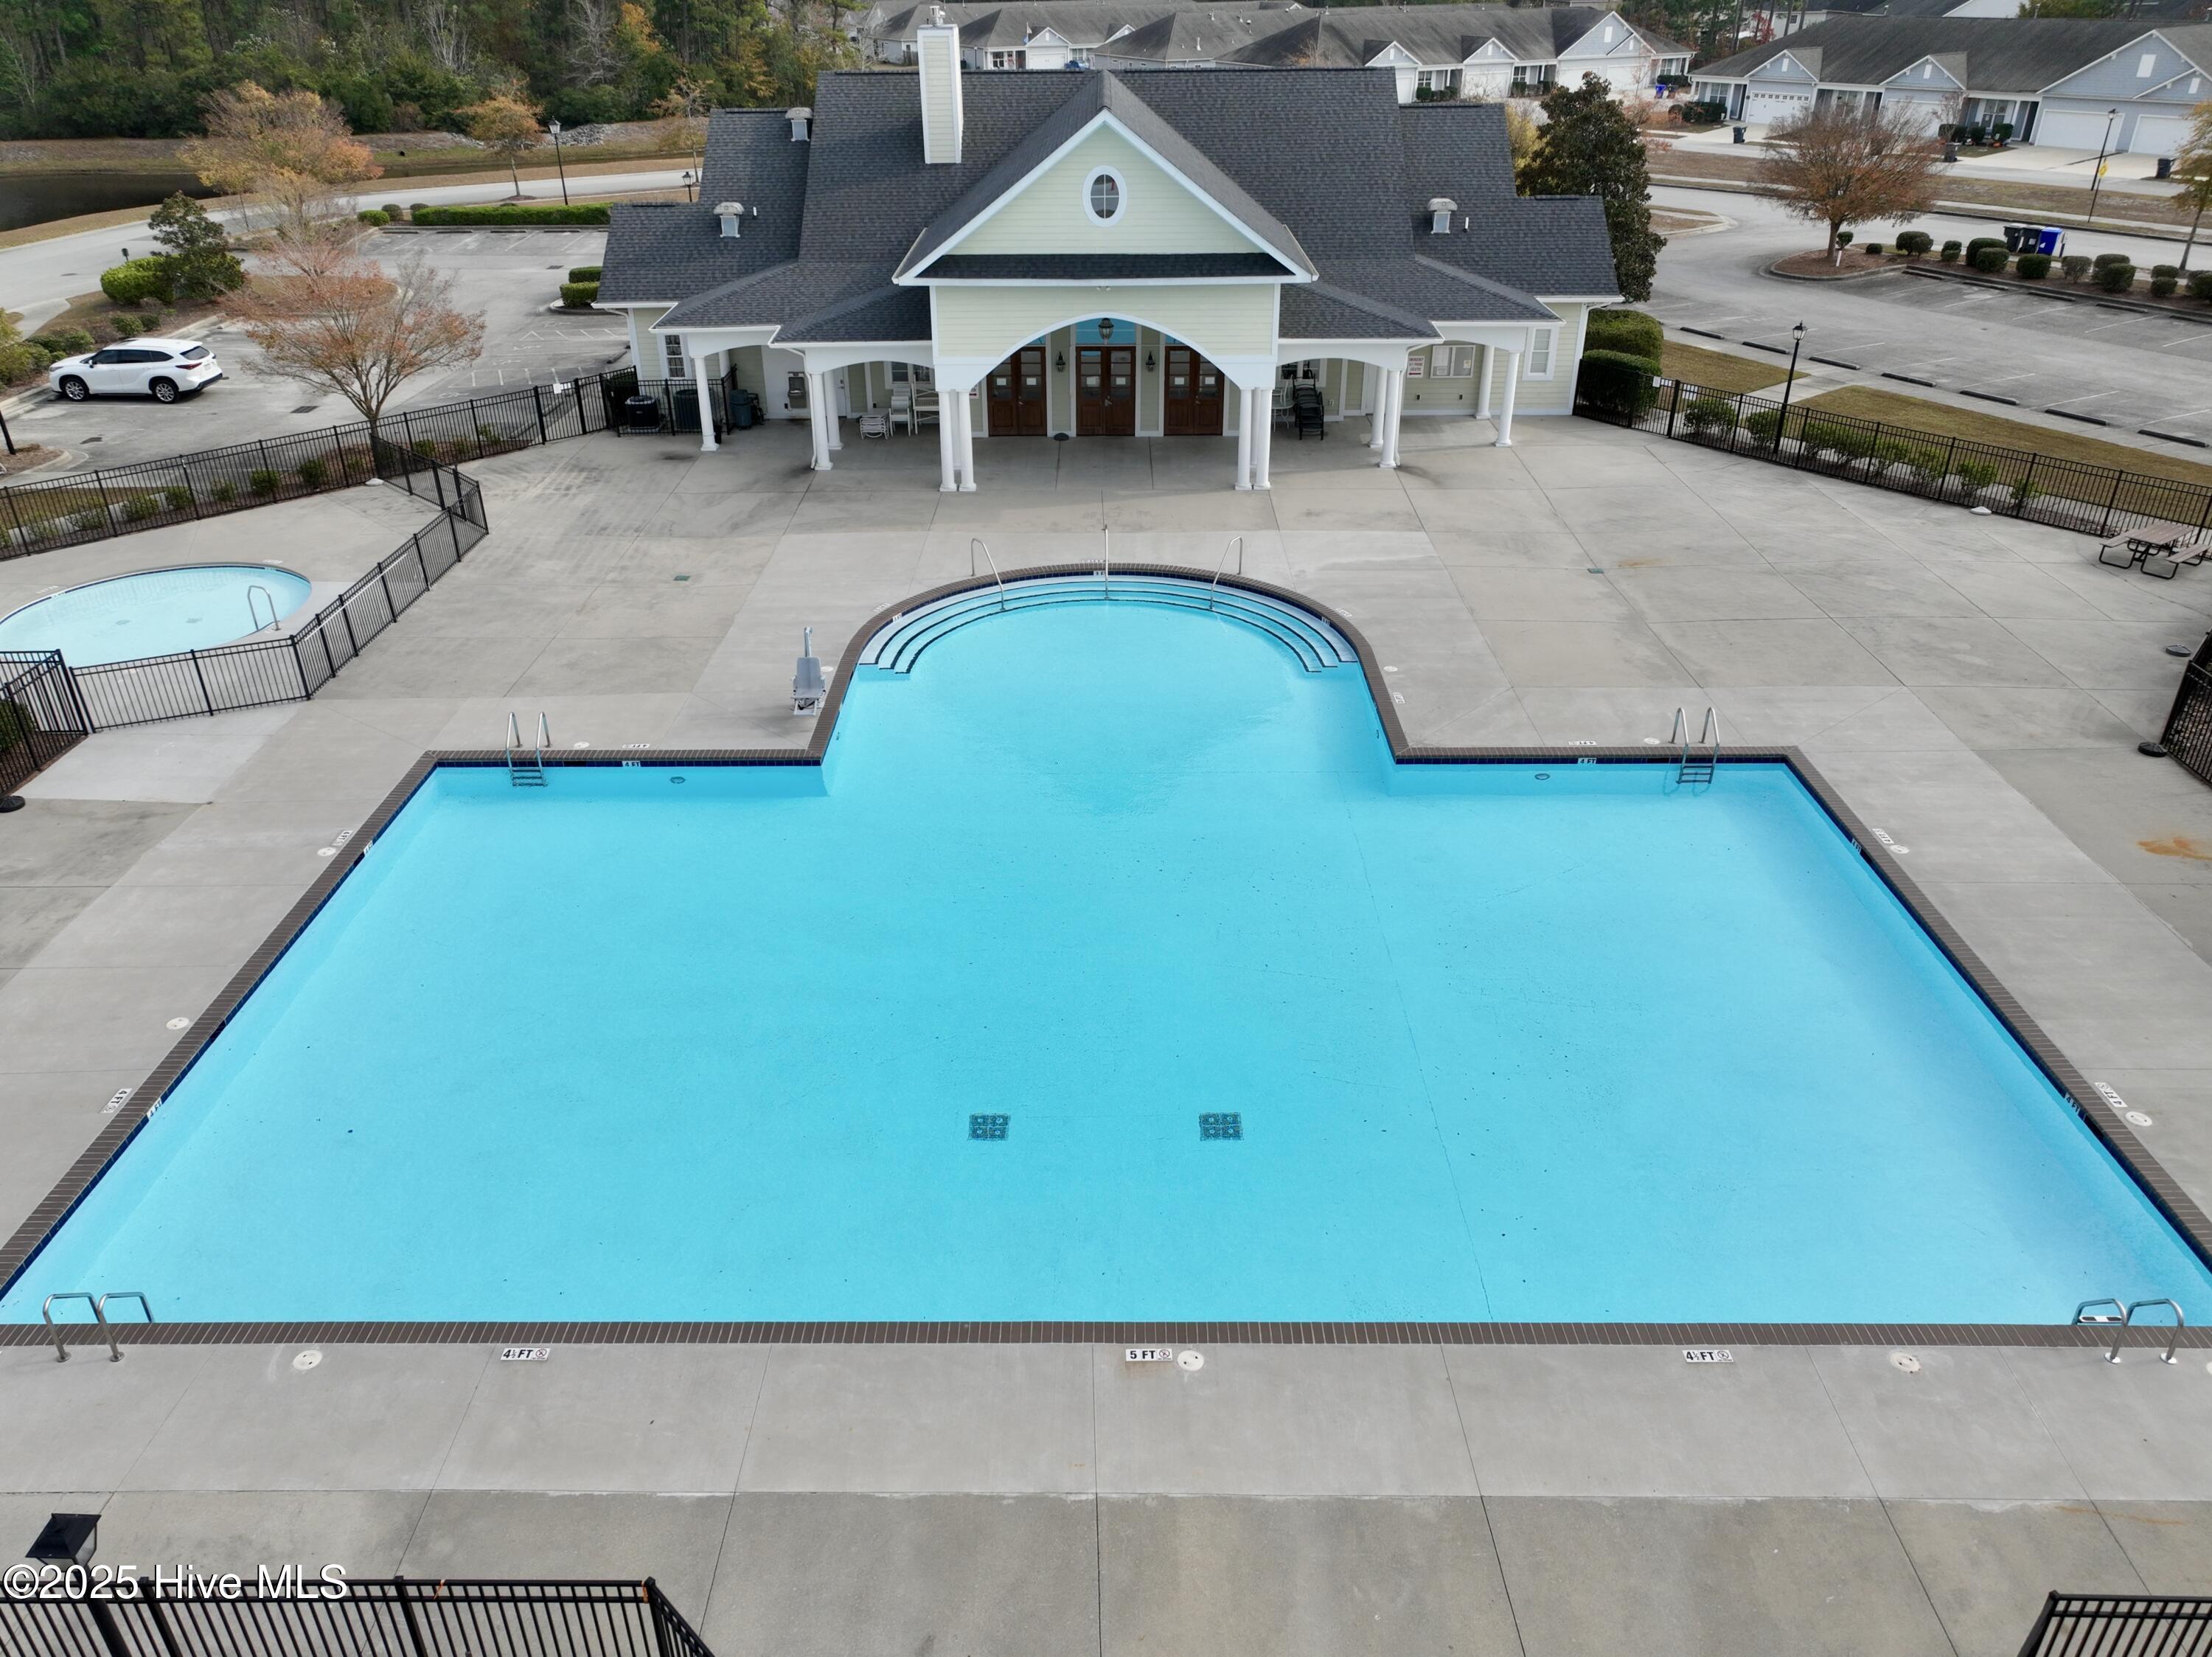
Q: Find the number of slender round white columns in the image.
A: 14